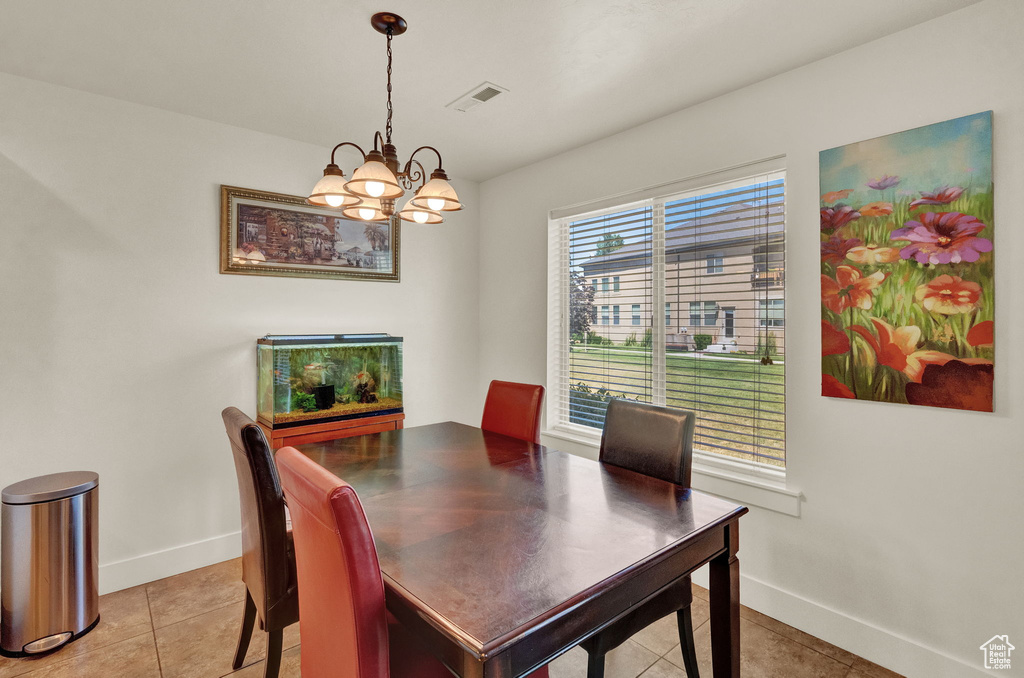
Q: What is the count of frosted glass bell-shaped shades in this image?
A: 5